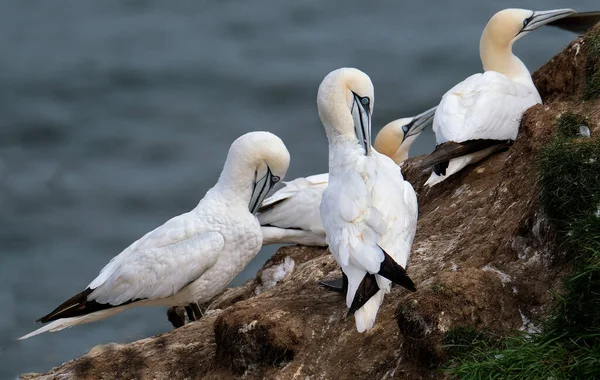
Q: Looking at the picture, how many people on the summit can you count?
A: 0